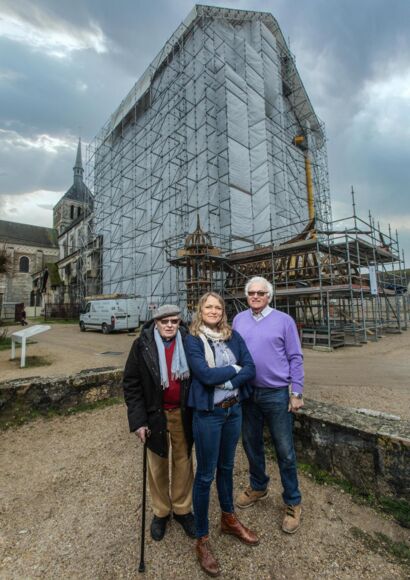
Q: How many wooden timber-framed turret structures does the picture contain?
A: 1